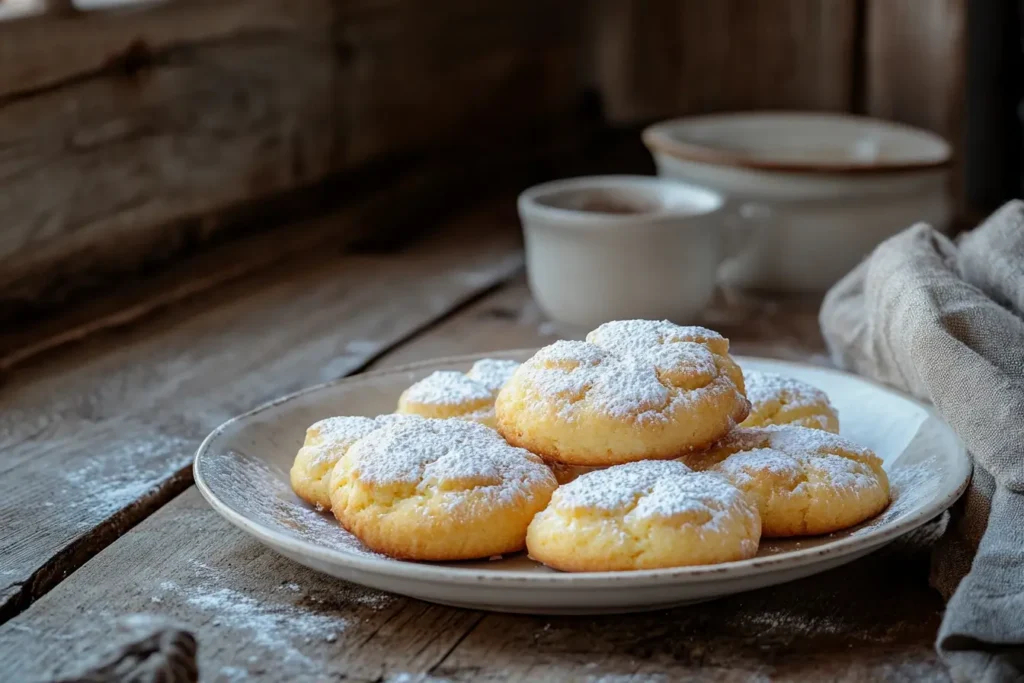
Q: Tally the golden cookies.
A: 7